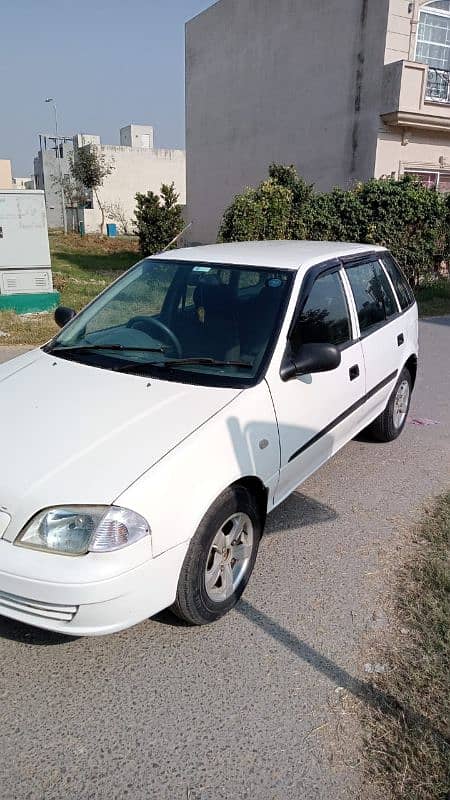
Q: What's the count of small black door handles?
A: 2